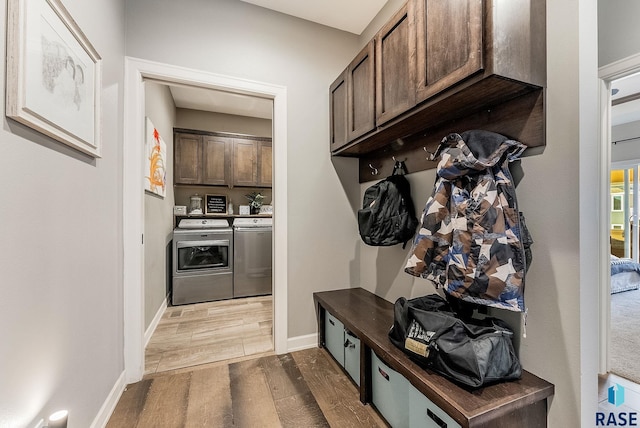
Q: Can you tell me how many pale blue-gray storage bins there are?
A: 4